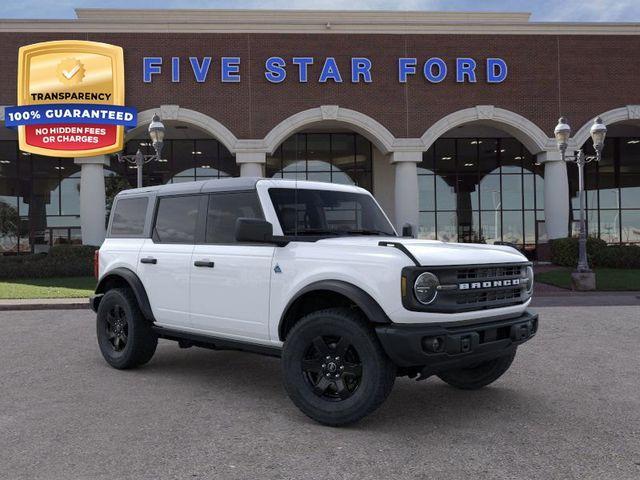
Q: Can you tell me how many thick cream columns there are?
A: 4